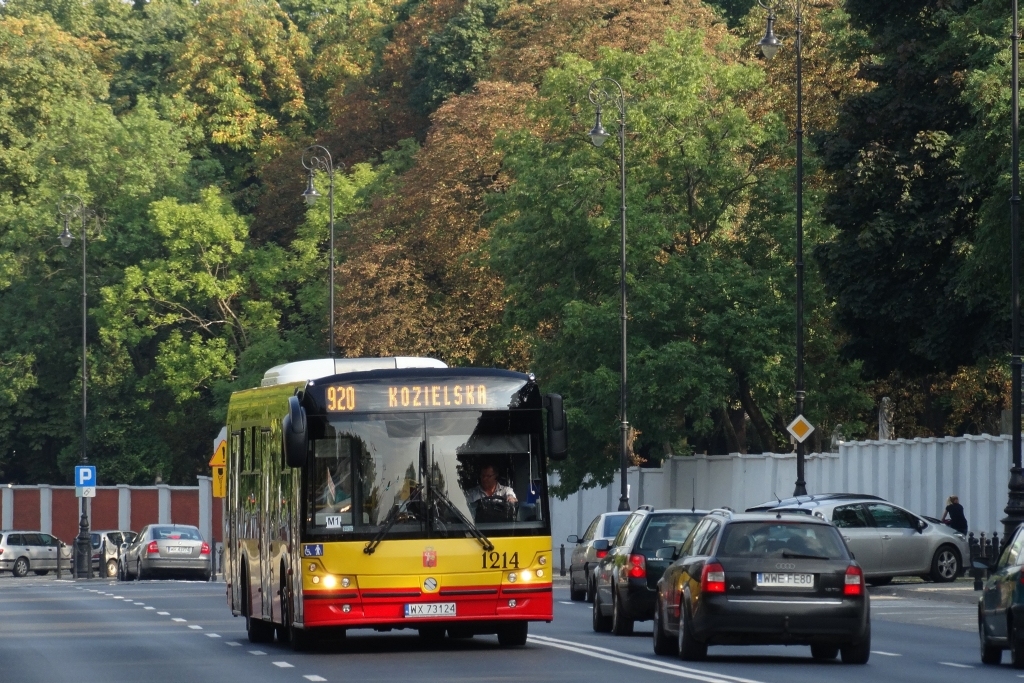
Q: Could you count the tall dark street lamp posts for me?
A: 5